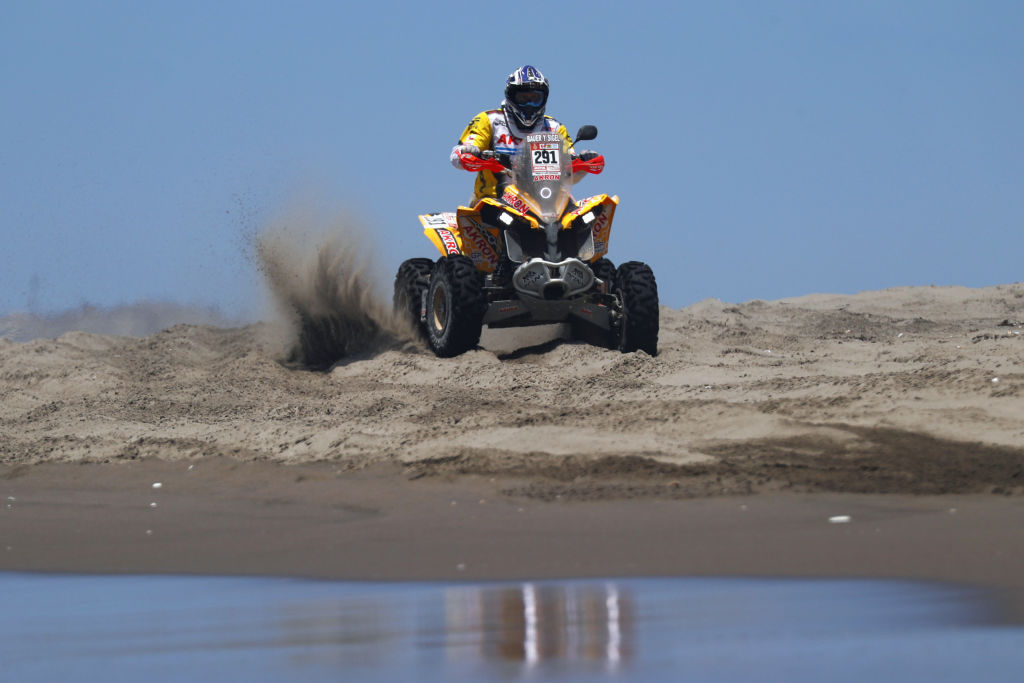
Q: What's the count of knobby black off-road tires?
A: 4